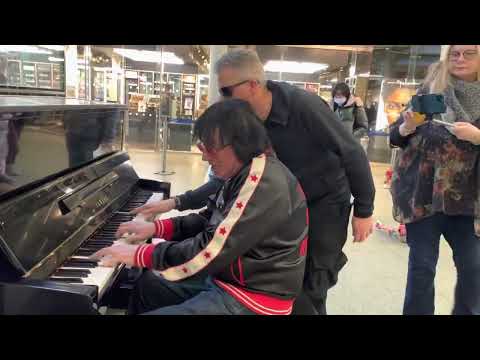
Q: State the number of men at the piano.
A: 2